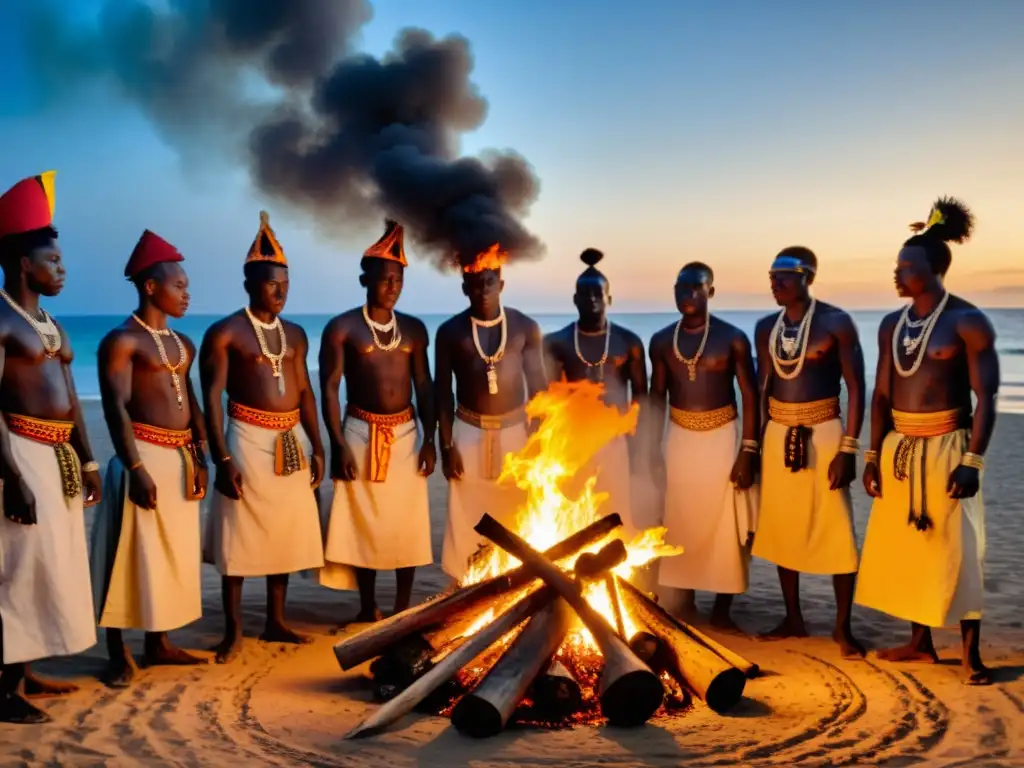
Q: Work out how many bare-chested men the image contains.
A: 9